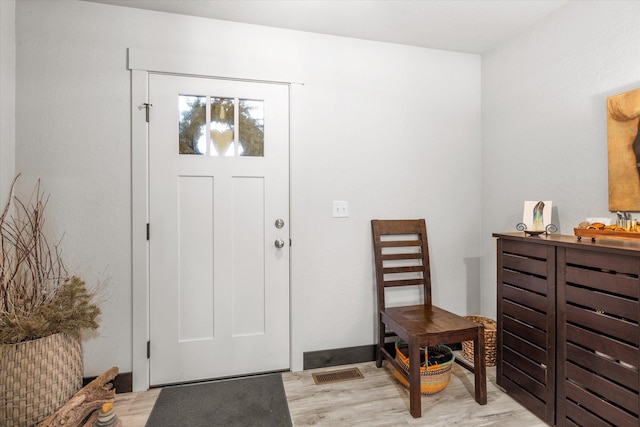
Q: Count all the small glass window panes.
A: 3